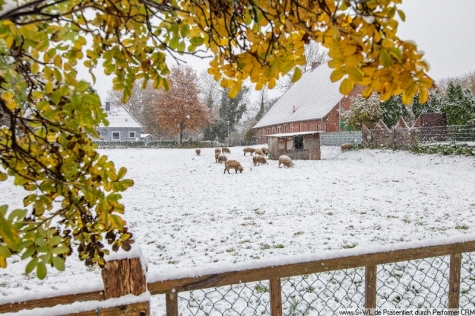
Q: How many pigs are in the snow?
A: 0